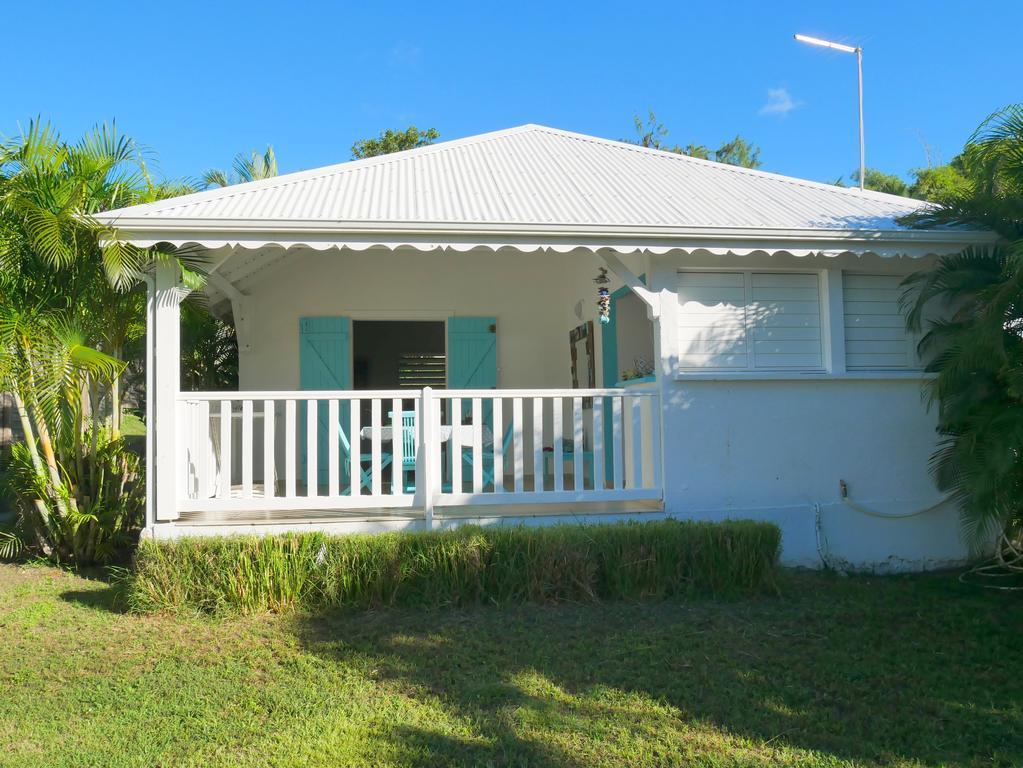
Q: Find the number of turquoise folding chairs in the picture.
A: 3